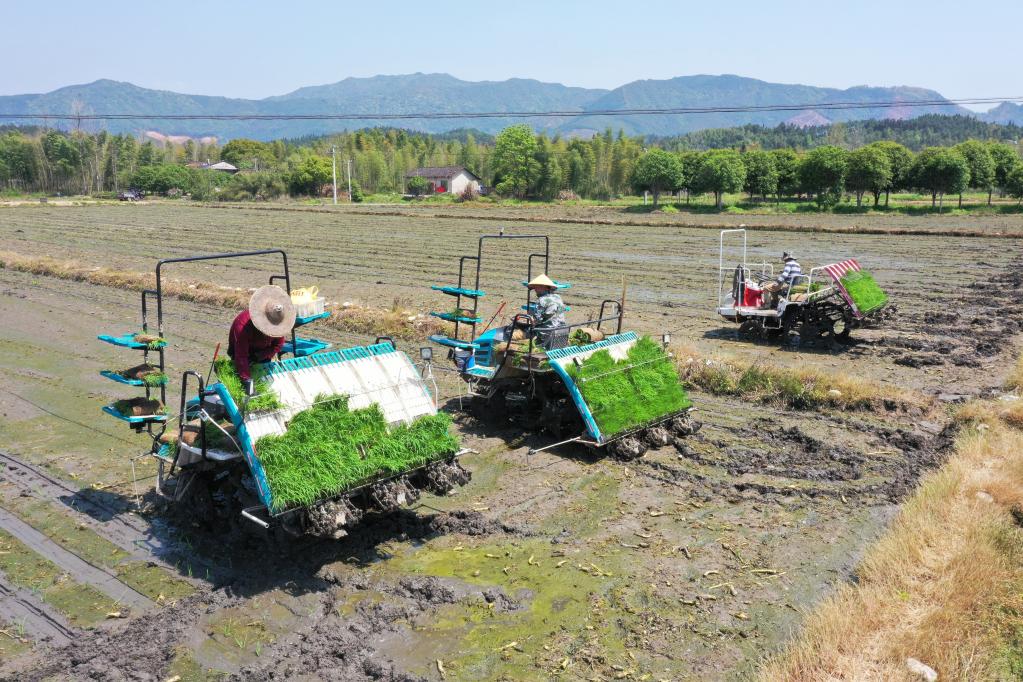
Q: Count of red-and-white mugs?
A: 0